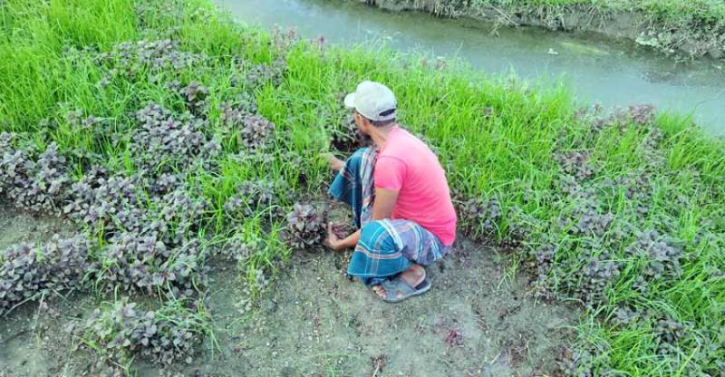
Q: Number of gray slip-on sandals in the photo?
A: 1